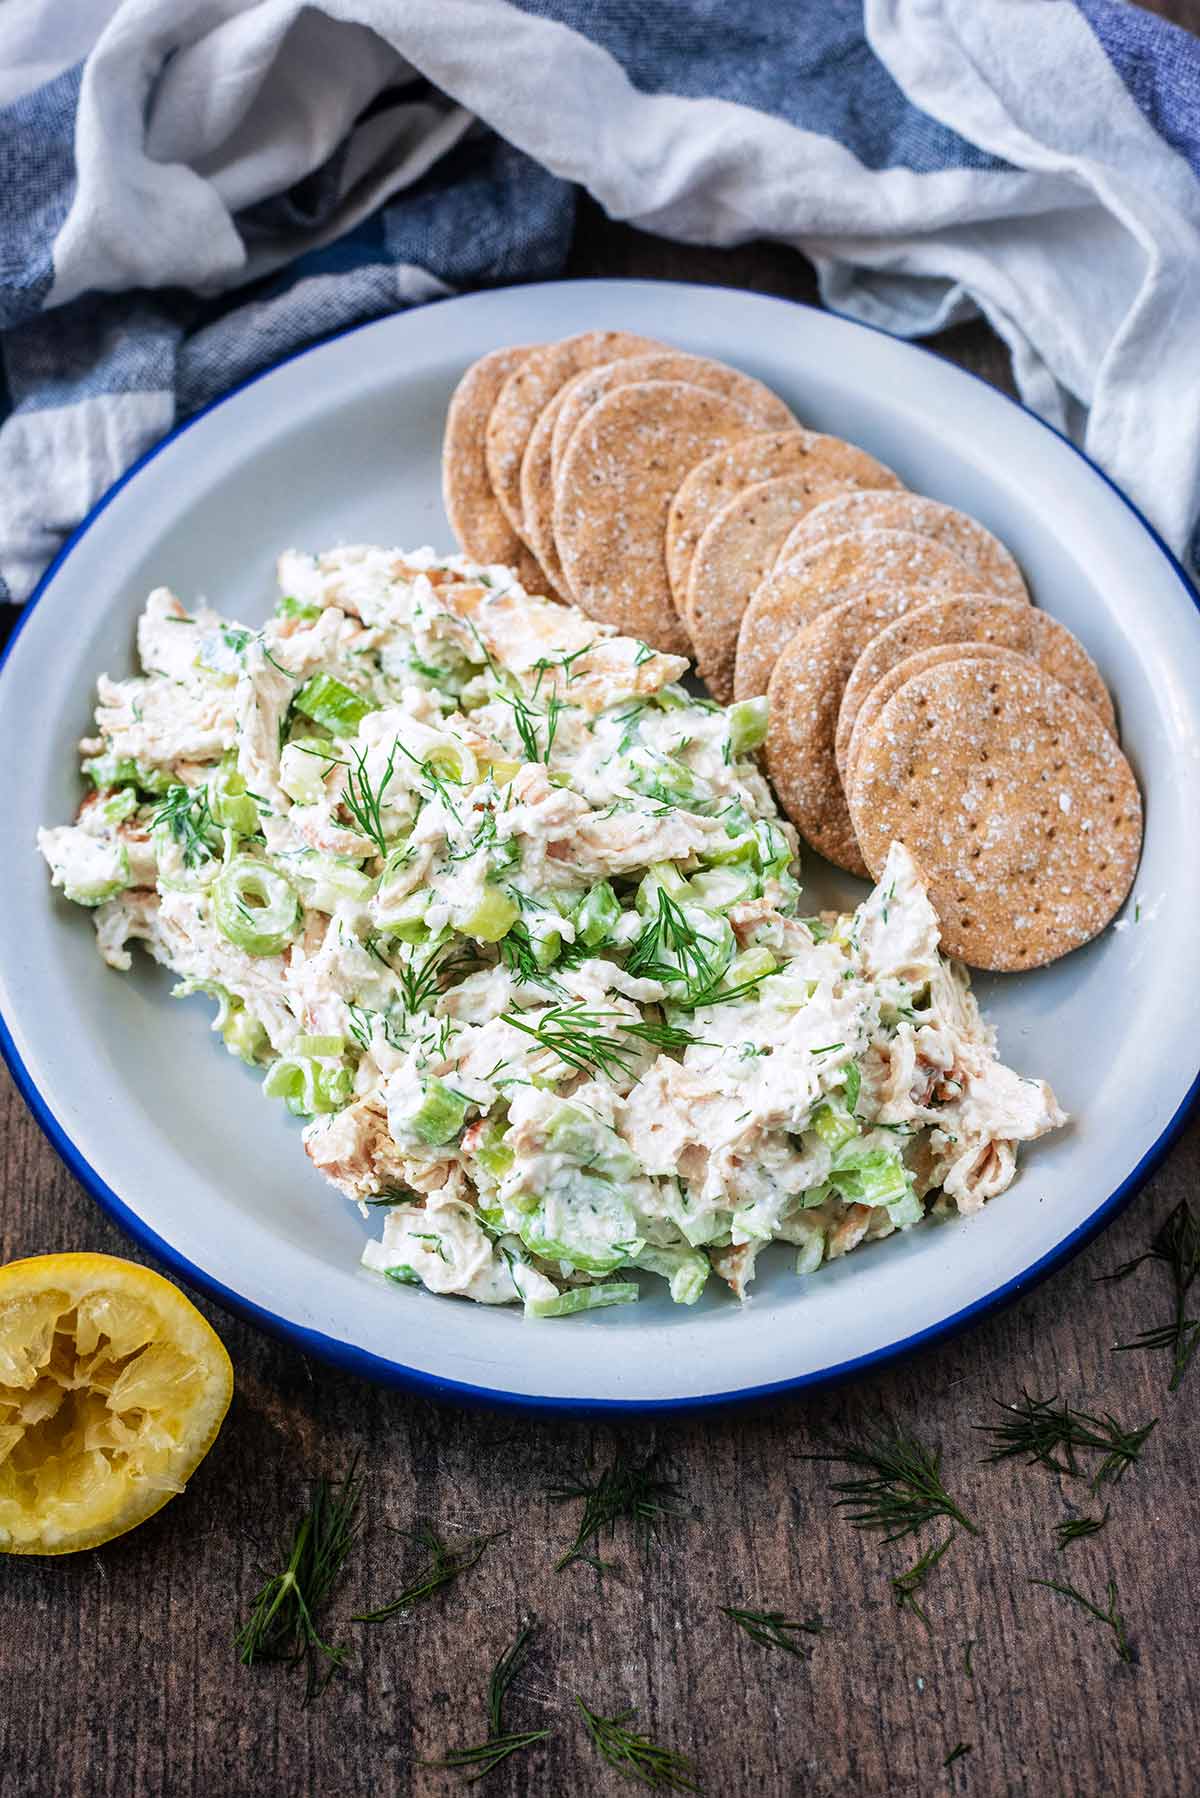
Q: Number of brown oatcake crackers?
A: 13